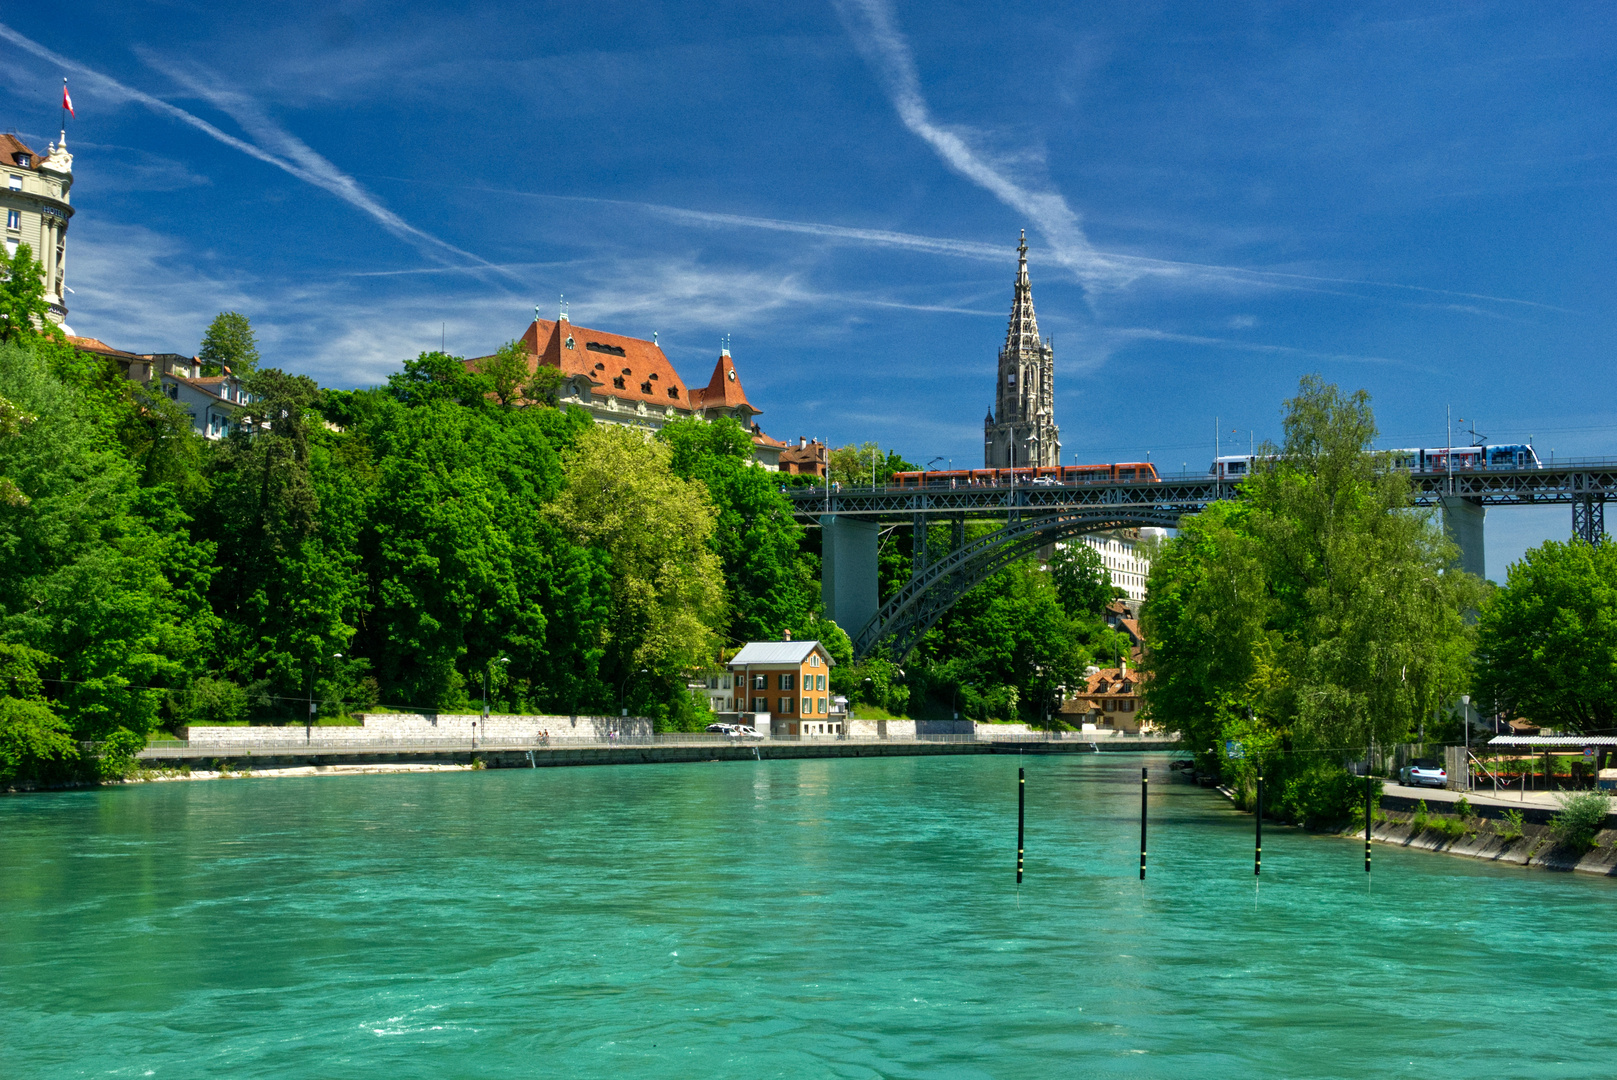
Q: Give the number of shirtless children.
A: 0